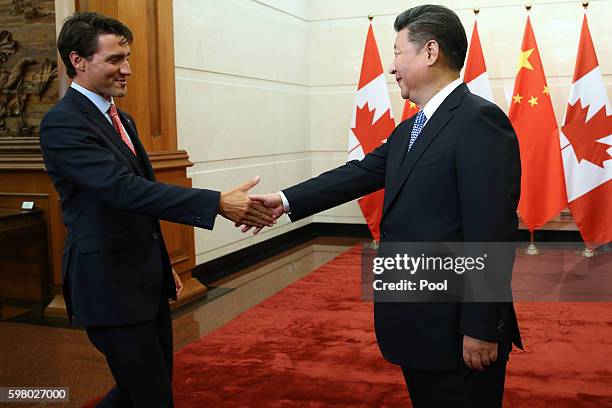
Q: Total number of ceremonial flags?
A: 5